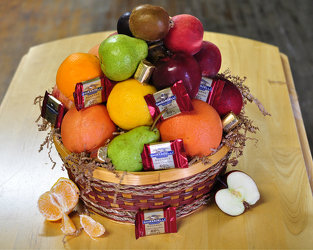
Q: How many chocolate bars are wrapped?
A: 6